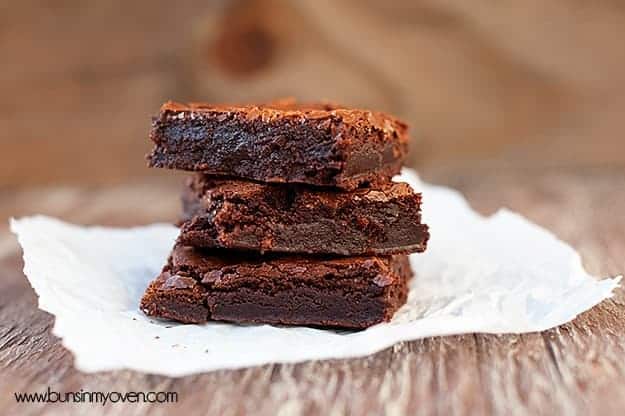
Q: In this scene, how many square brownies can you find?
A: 3